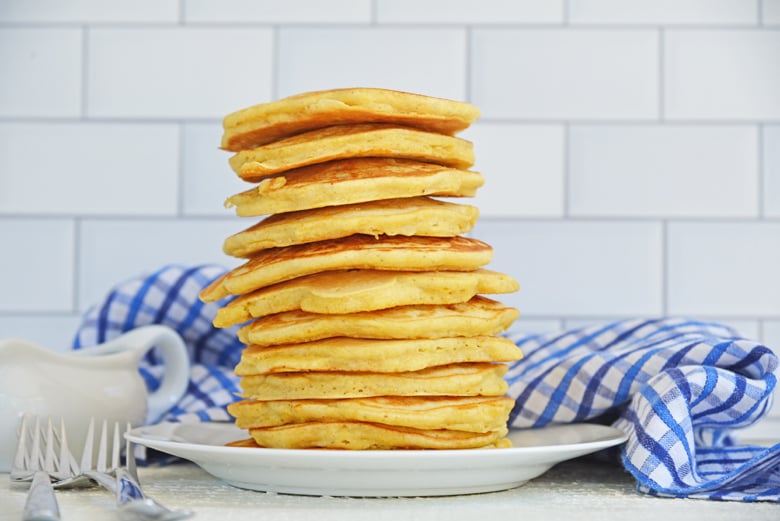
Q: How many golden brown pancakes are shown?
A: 11